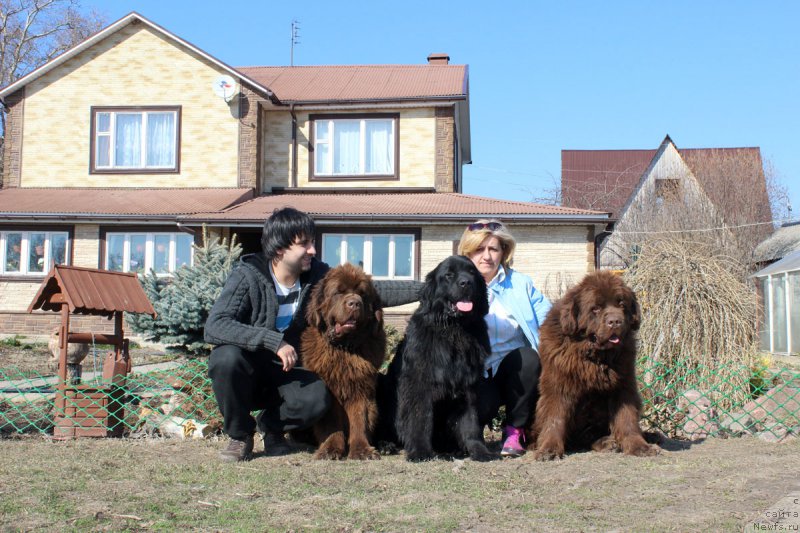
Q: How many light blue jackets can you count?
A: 1